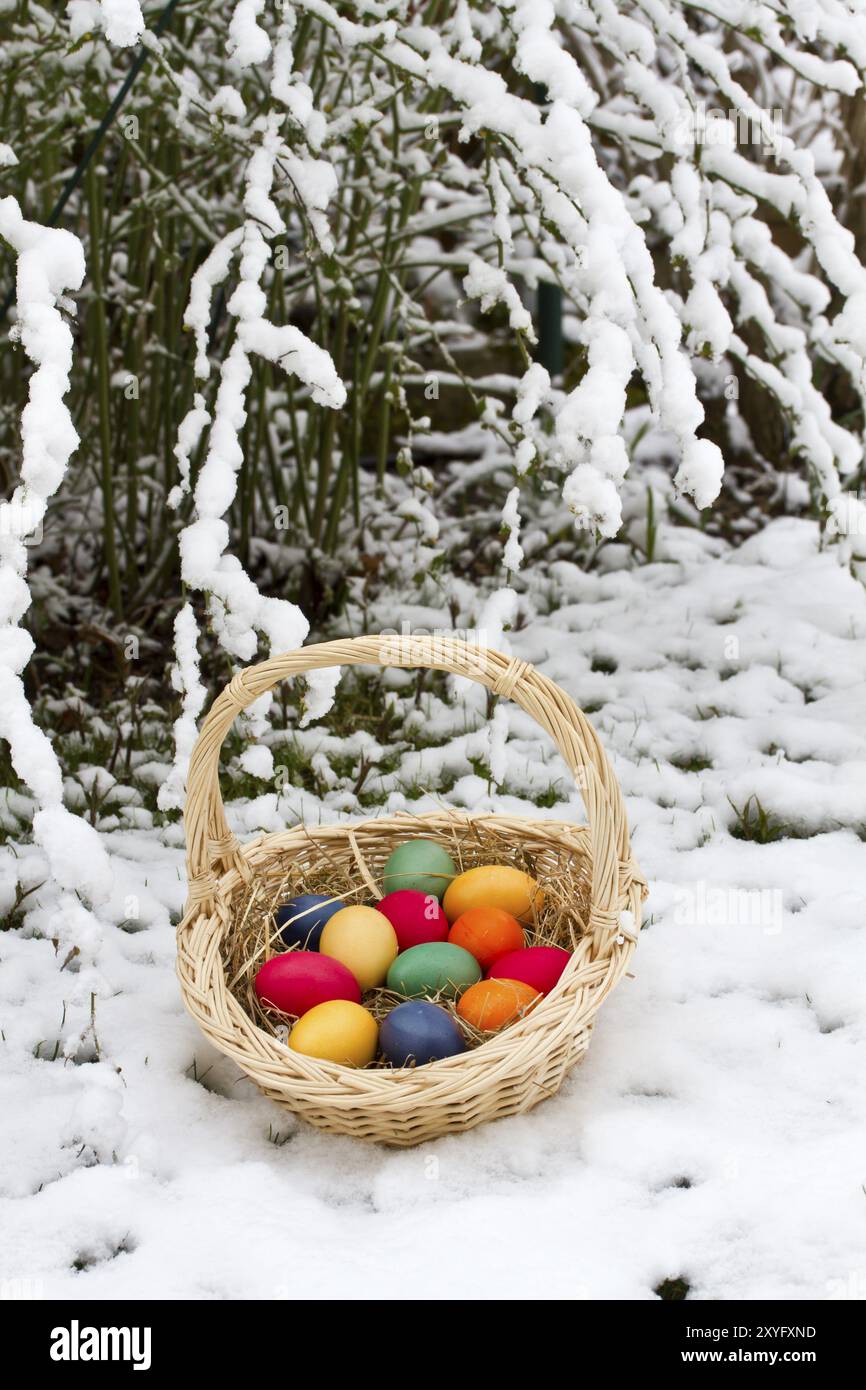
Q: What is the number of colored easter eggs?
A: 12